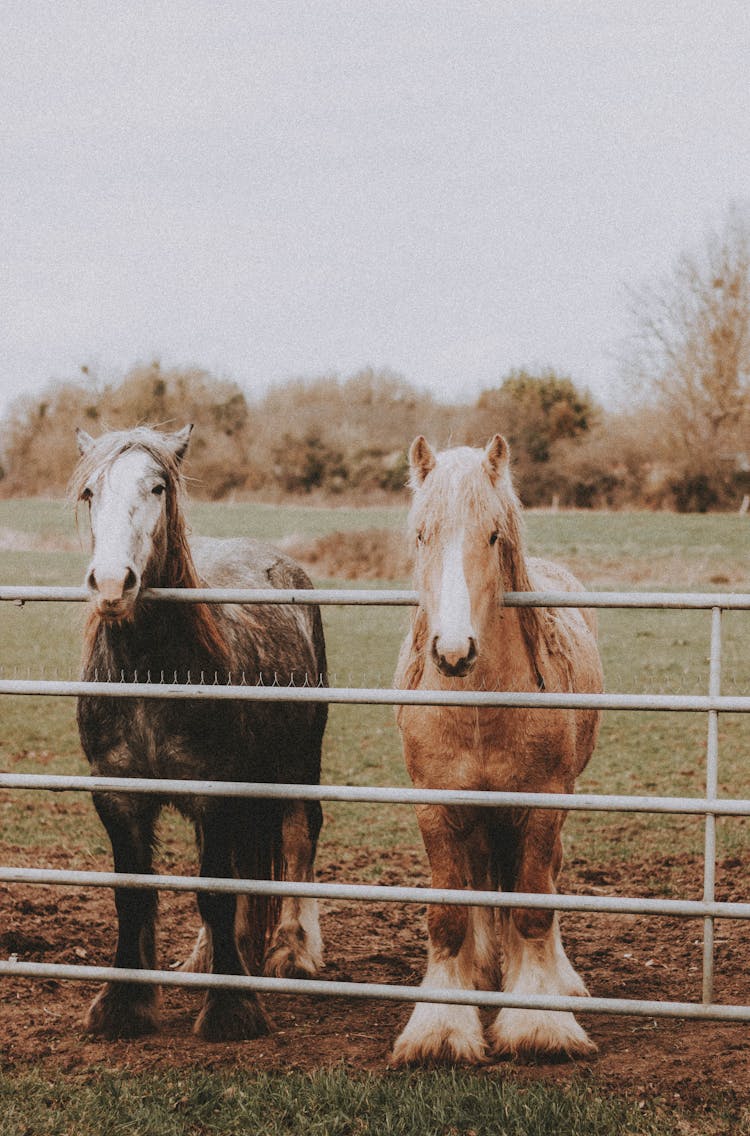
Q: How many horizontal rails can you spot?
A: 5